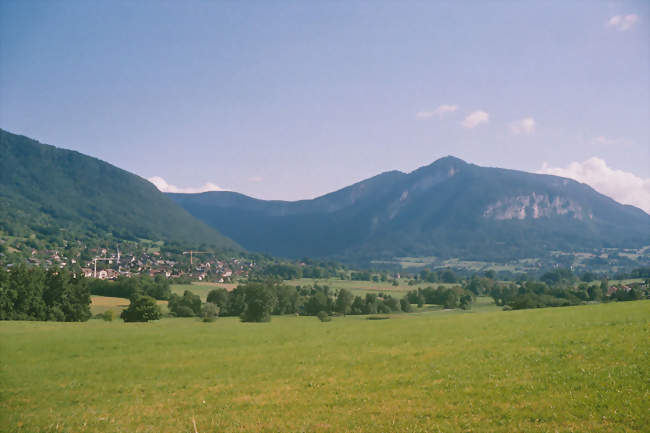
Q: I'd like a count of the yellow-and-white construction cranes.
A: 2